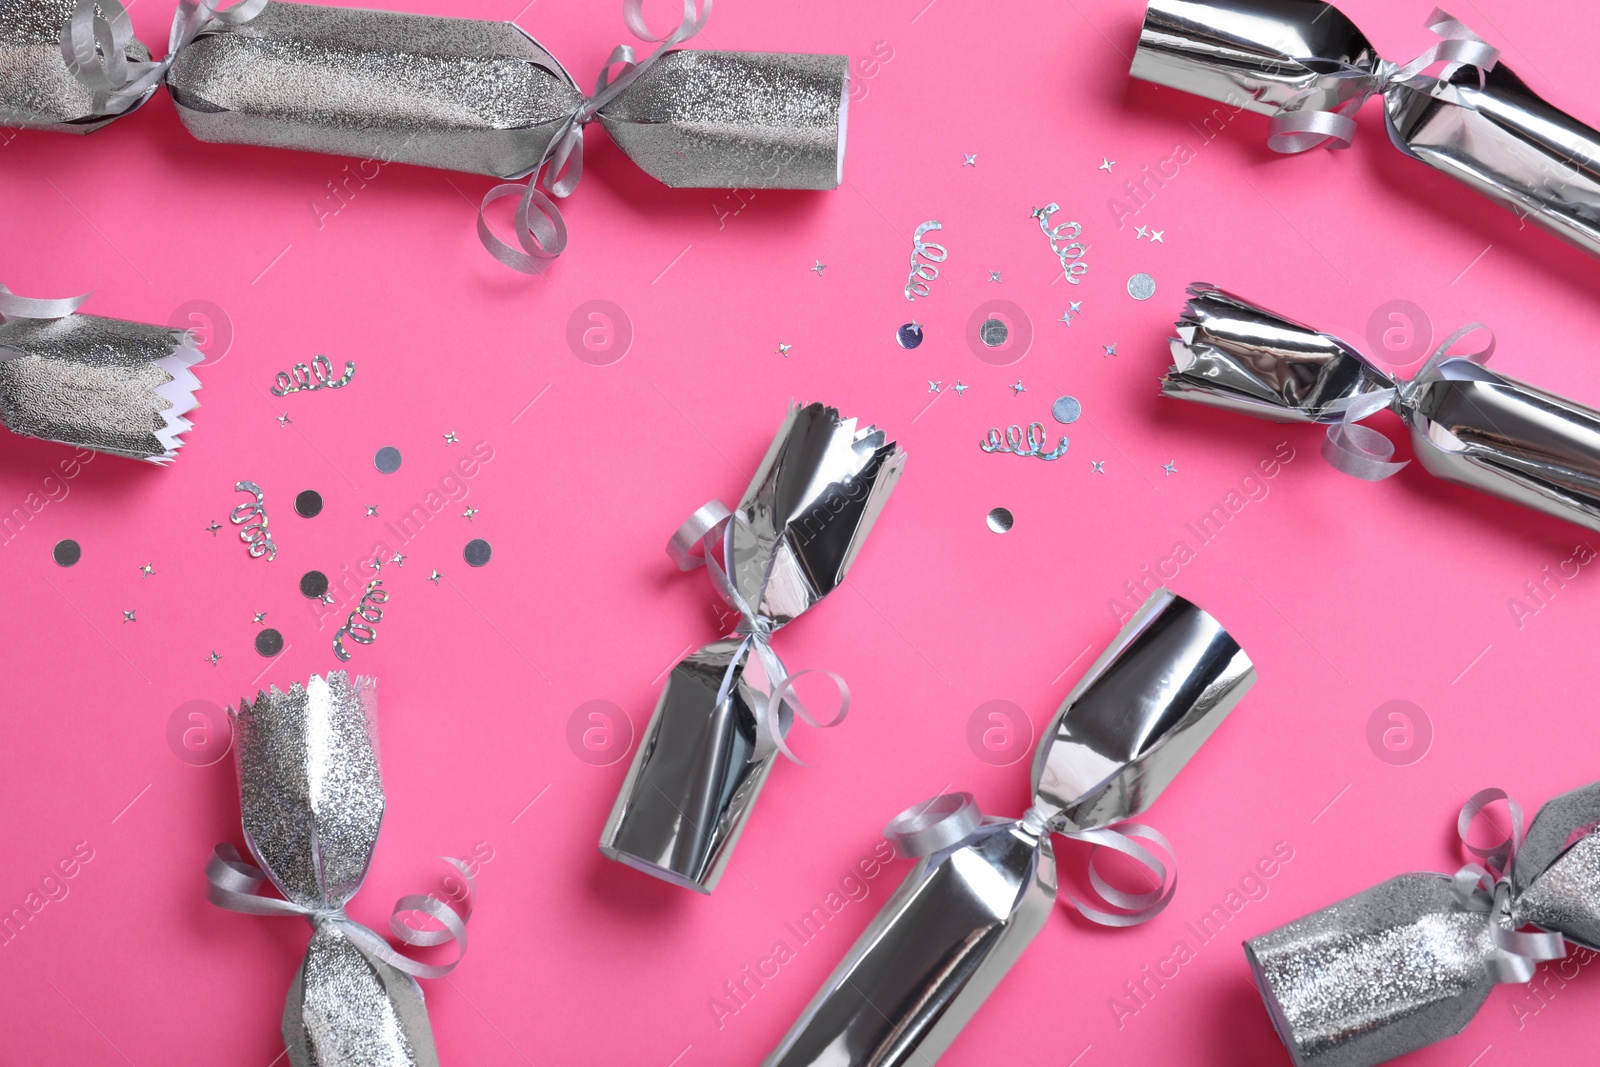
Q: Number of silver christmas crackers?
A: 8